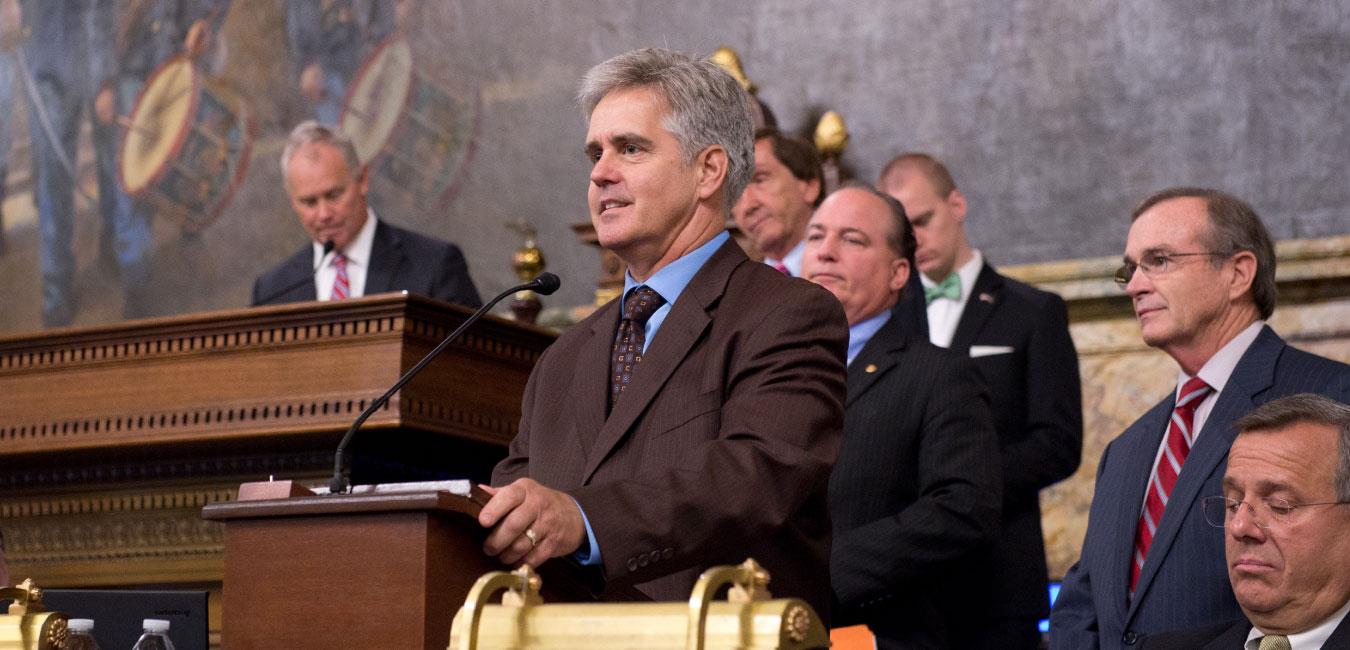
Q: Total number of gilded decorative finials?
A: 3